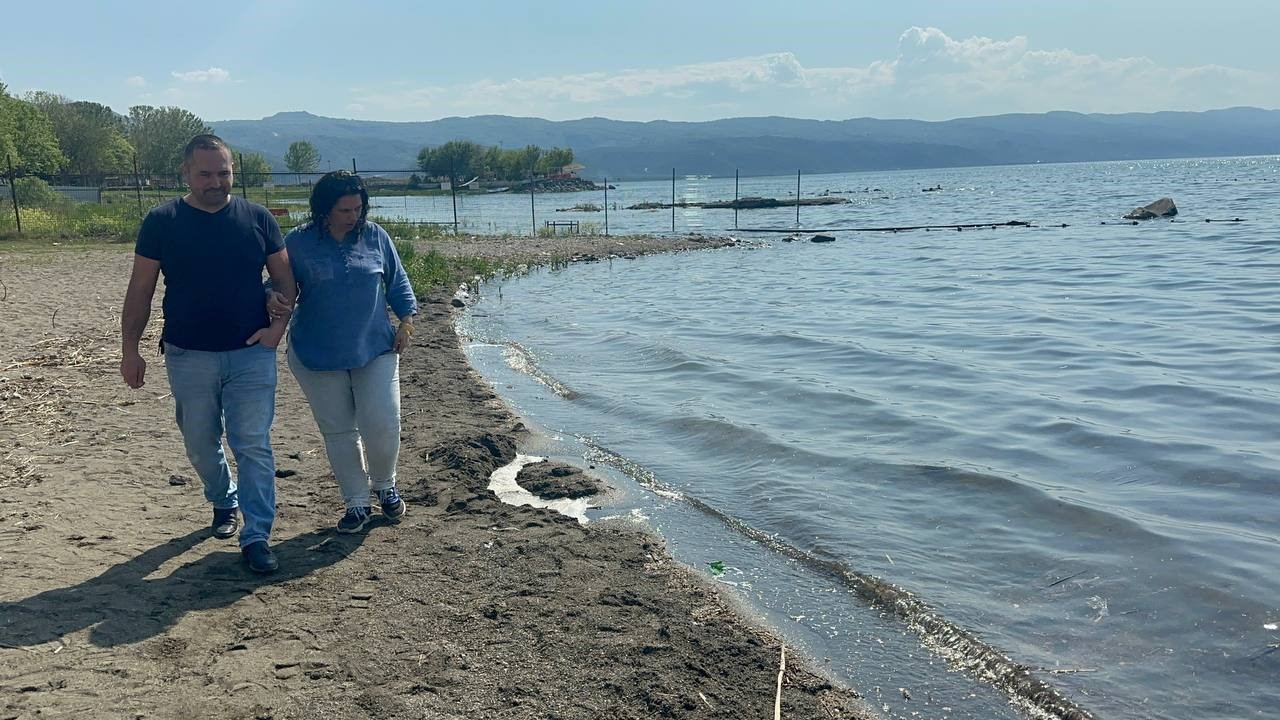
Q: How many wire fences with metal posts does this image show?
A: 1